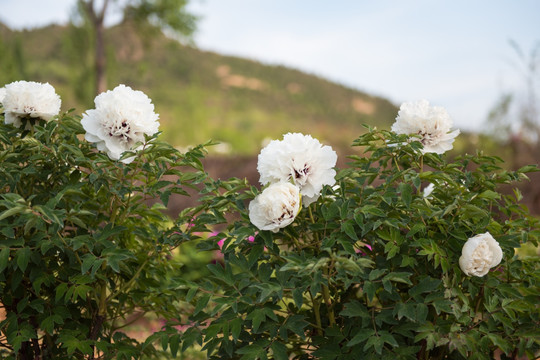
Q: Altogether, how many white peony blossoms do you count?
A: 6